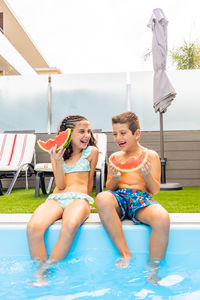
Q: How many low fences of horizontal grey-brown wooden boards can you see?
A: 1